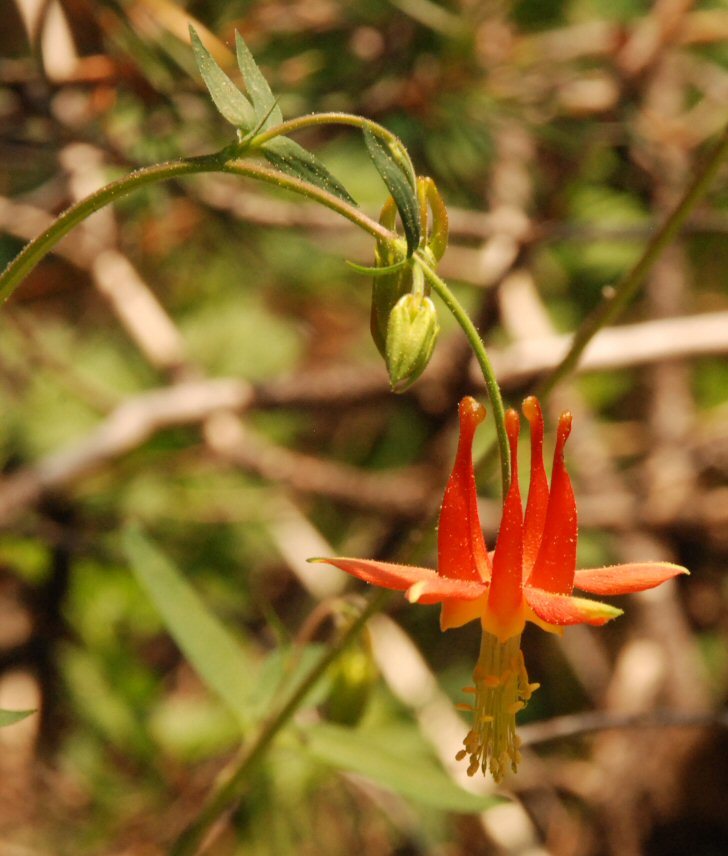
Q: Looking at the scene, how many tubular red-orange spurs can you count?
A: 4